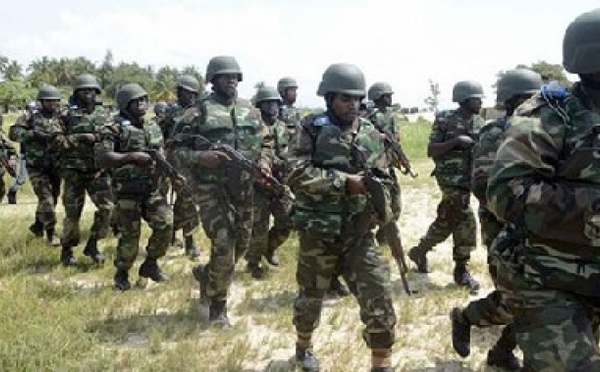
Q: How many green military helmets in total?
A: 12